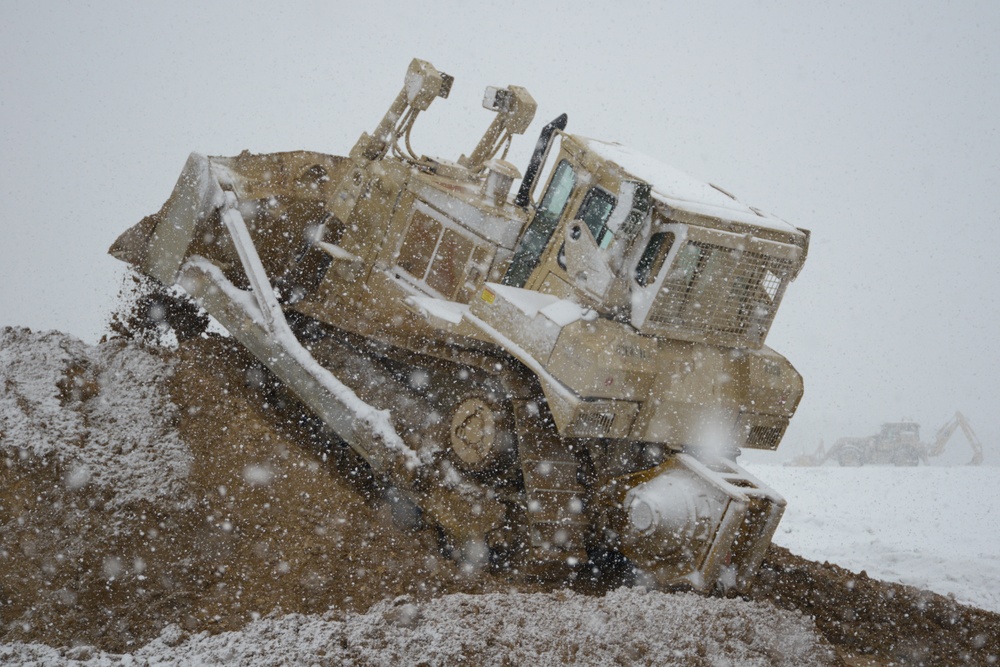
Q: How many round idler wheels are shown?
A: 1